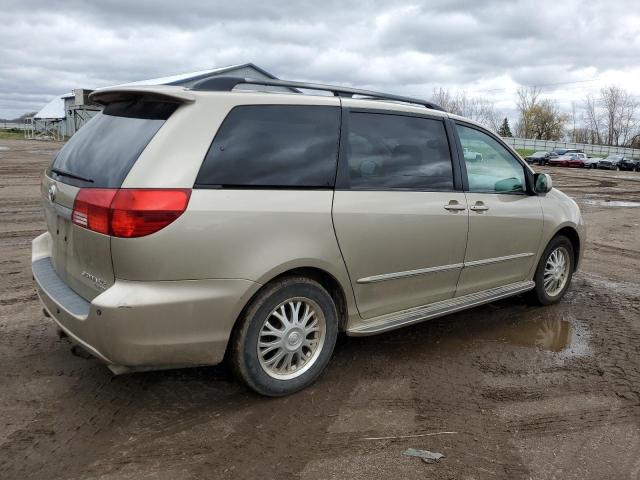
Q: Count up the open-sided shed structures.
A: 1